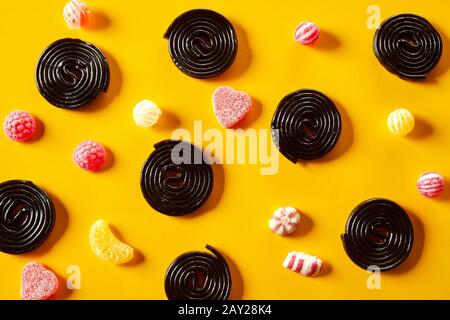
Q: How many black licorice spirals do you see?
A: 8